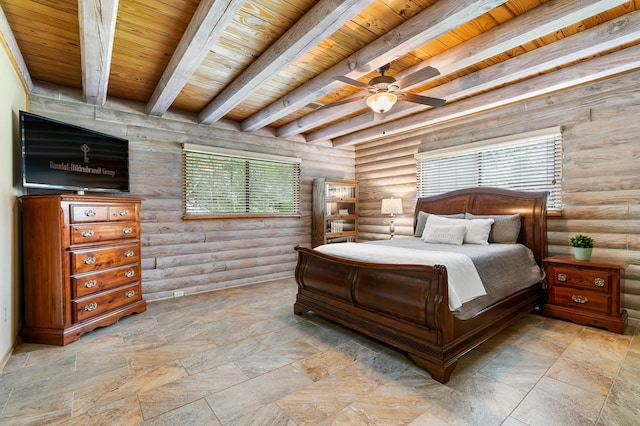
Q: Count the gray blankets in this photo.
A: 1